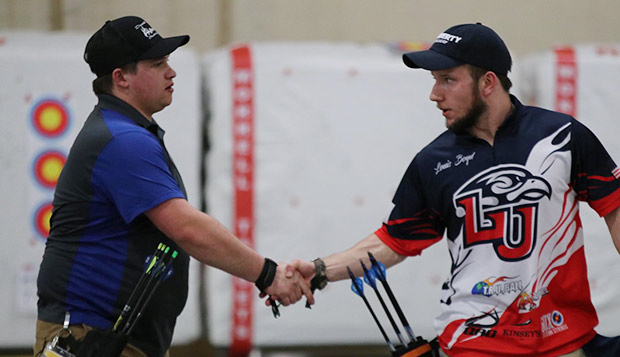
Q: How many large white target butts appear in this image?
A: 3